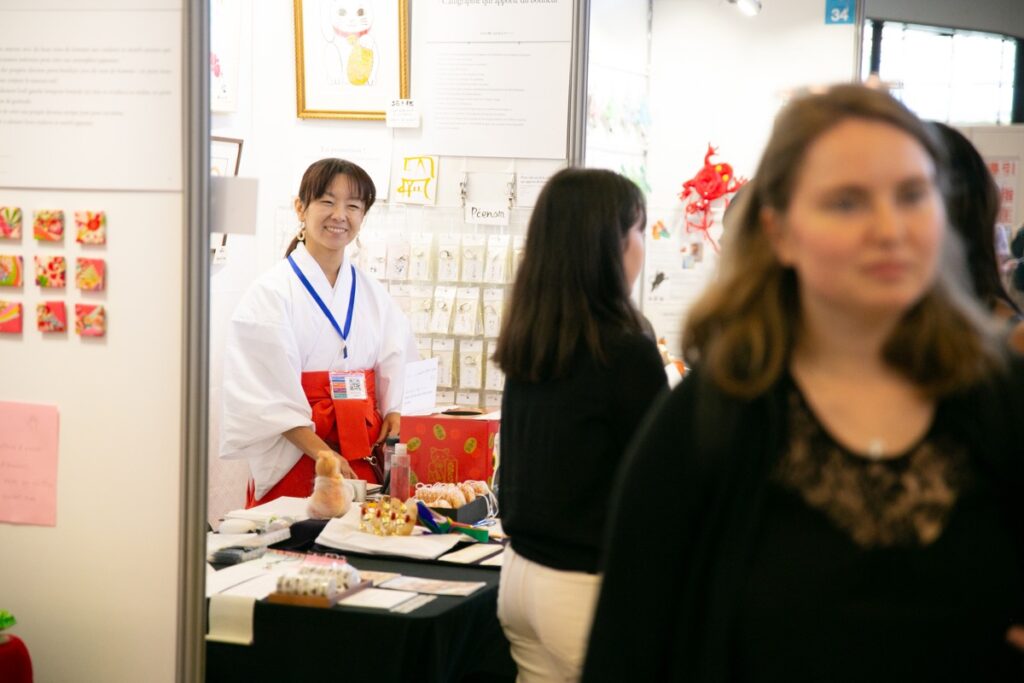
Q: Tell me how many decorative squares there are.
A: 9